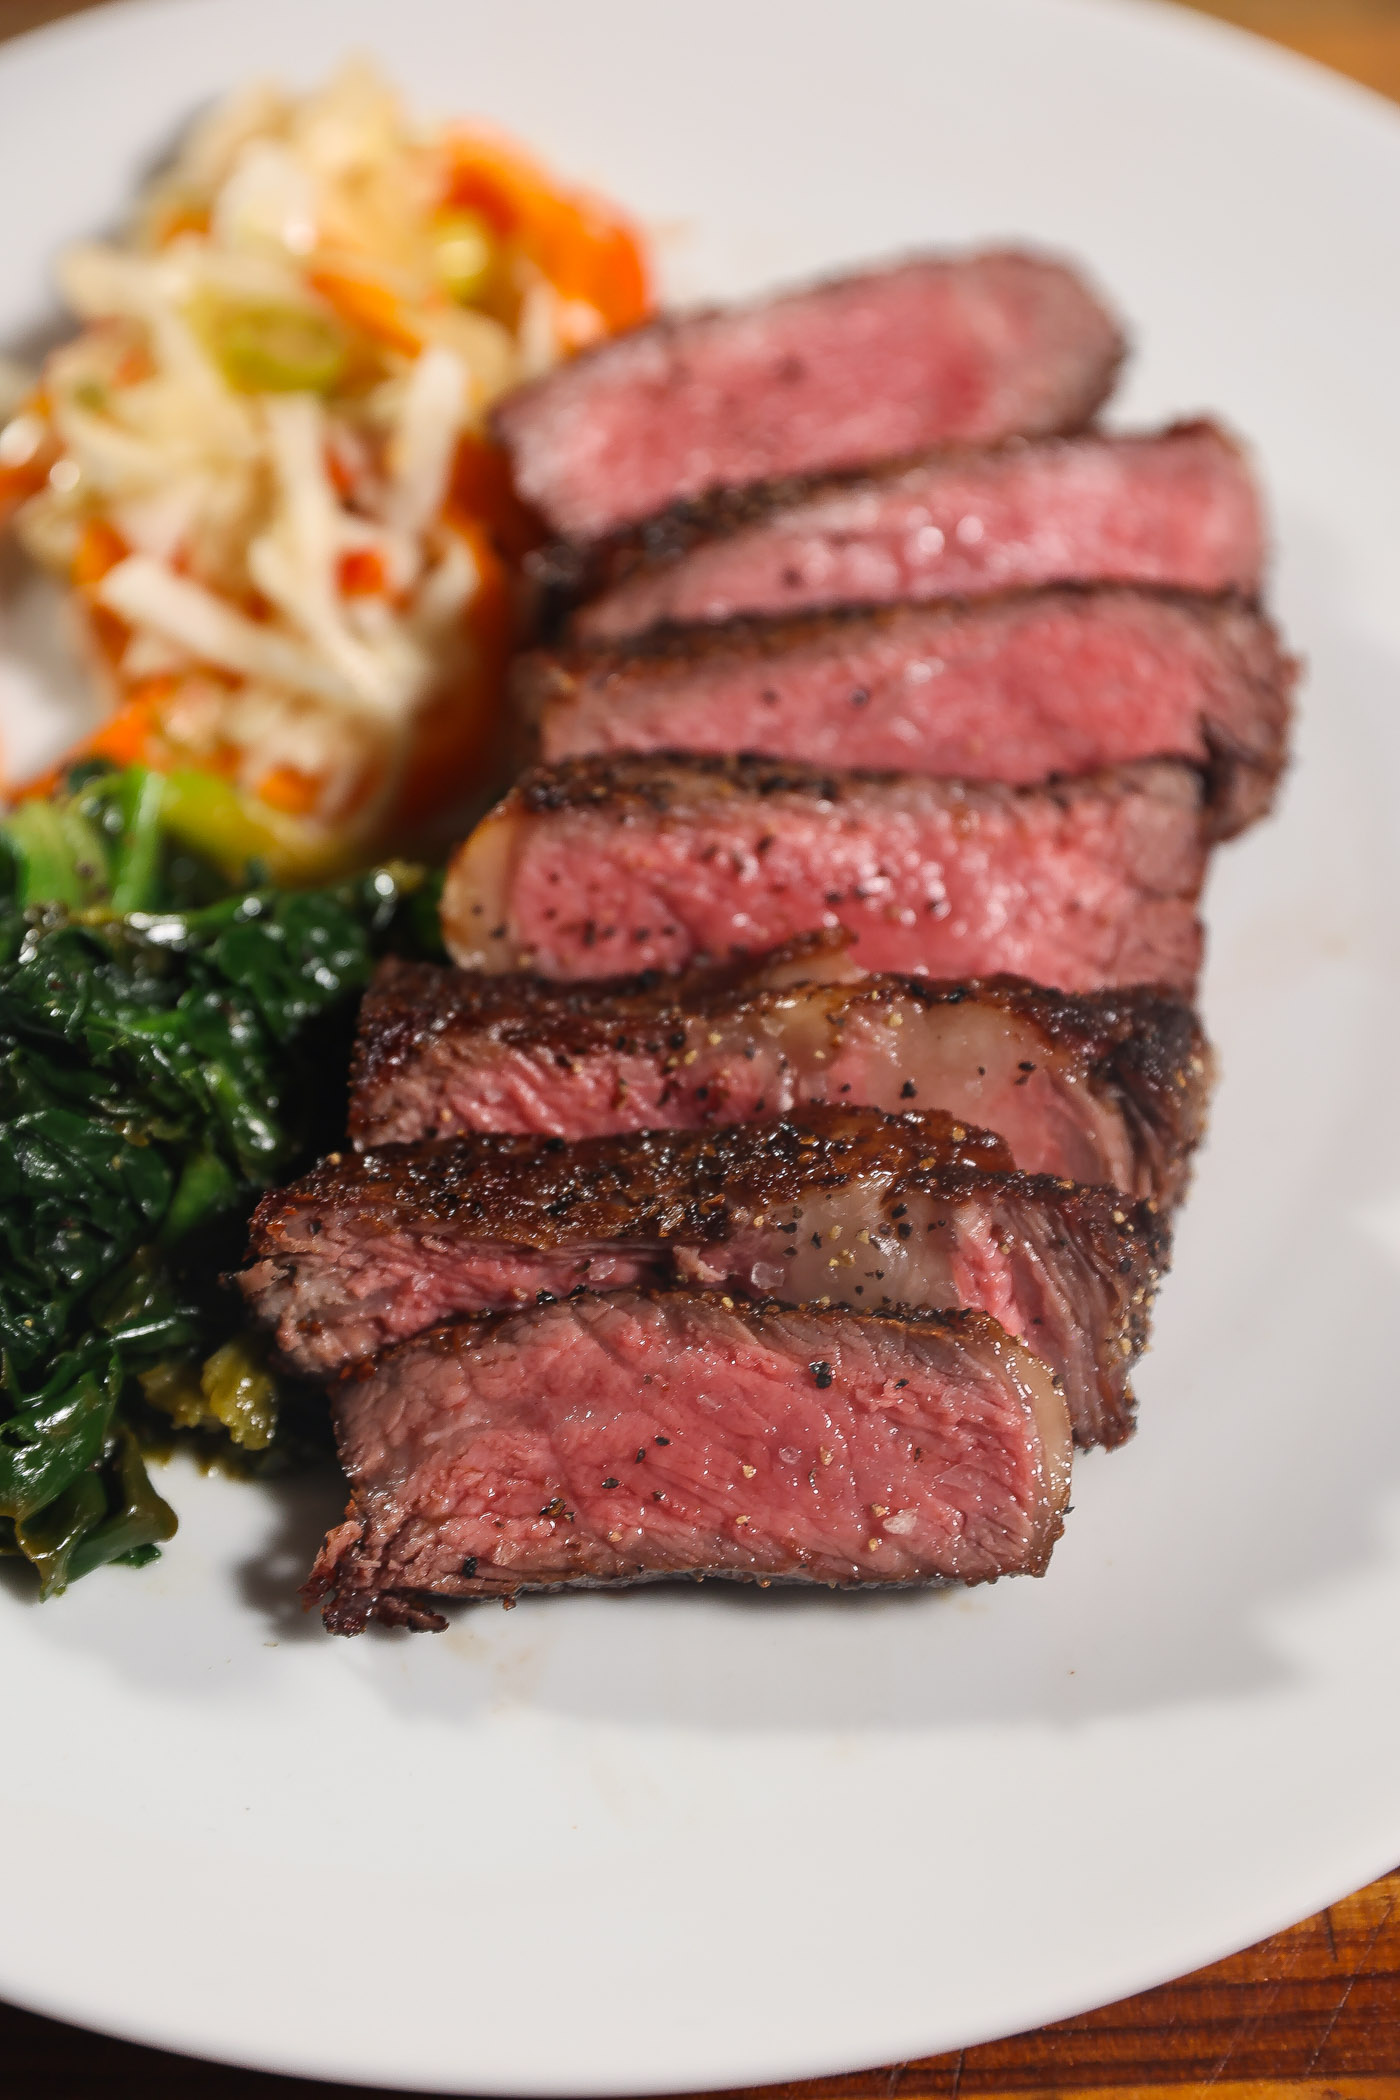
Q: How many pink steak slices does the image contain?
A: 7